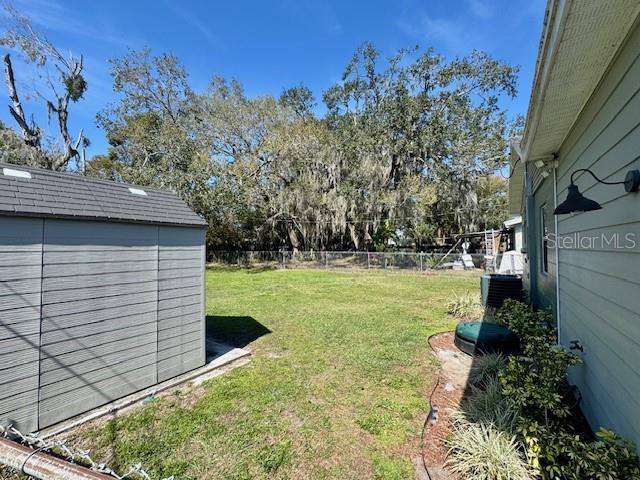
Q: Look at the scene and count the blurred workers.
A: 0